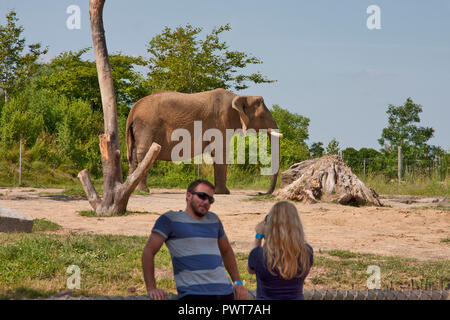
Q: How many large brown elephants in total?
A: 1